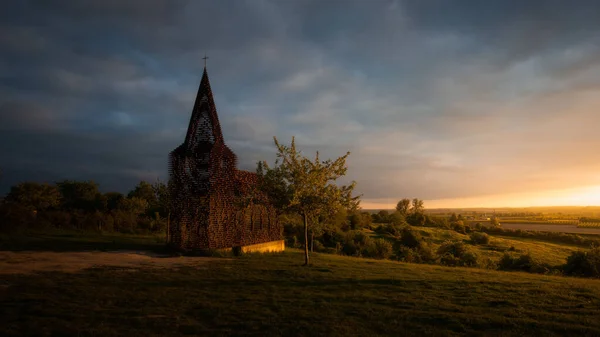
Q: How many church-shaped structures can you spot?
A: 1